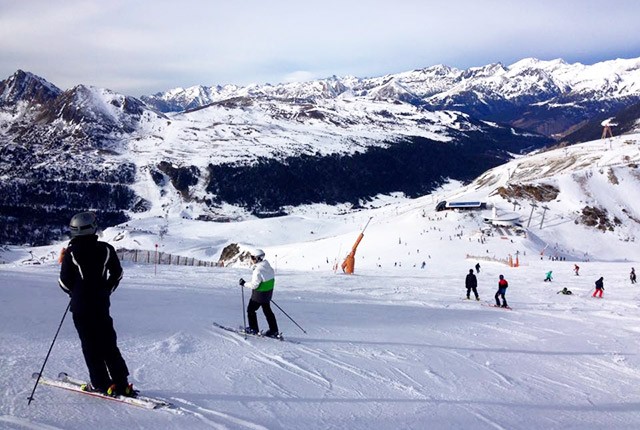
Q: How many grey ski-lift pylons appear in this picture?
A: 3